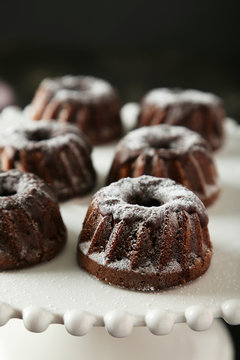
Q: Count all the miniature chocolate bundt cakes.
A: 6